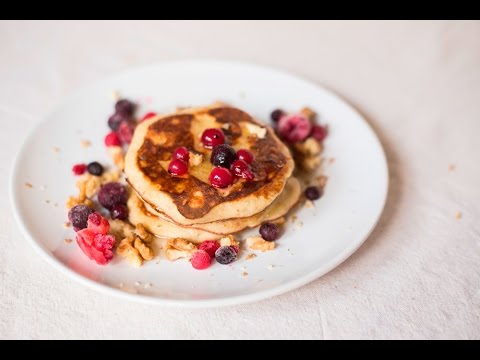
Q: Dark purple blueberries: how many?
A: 11